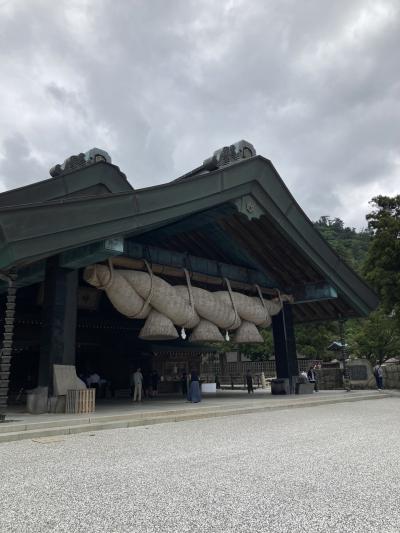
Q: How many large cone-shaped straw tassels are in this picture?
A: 3